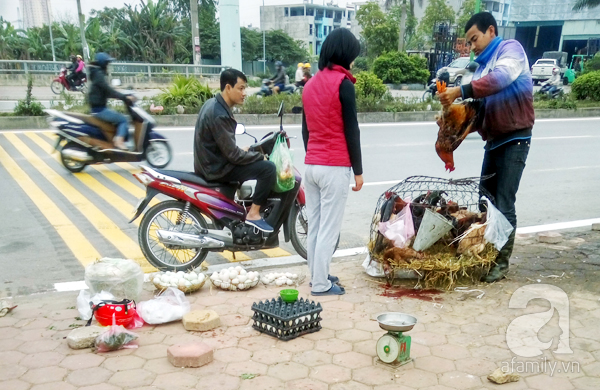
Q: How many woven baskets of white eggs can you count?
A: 3